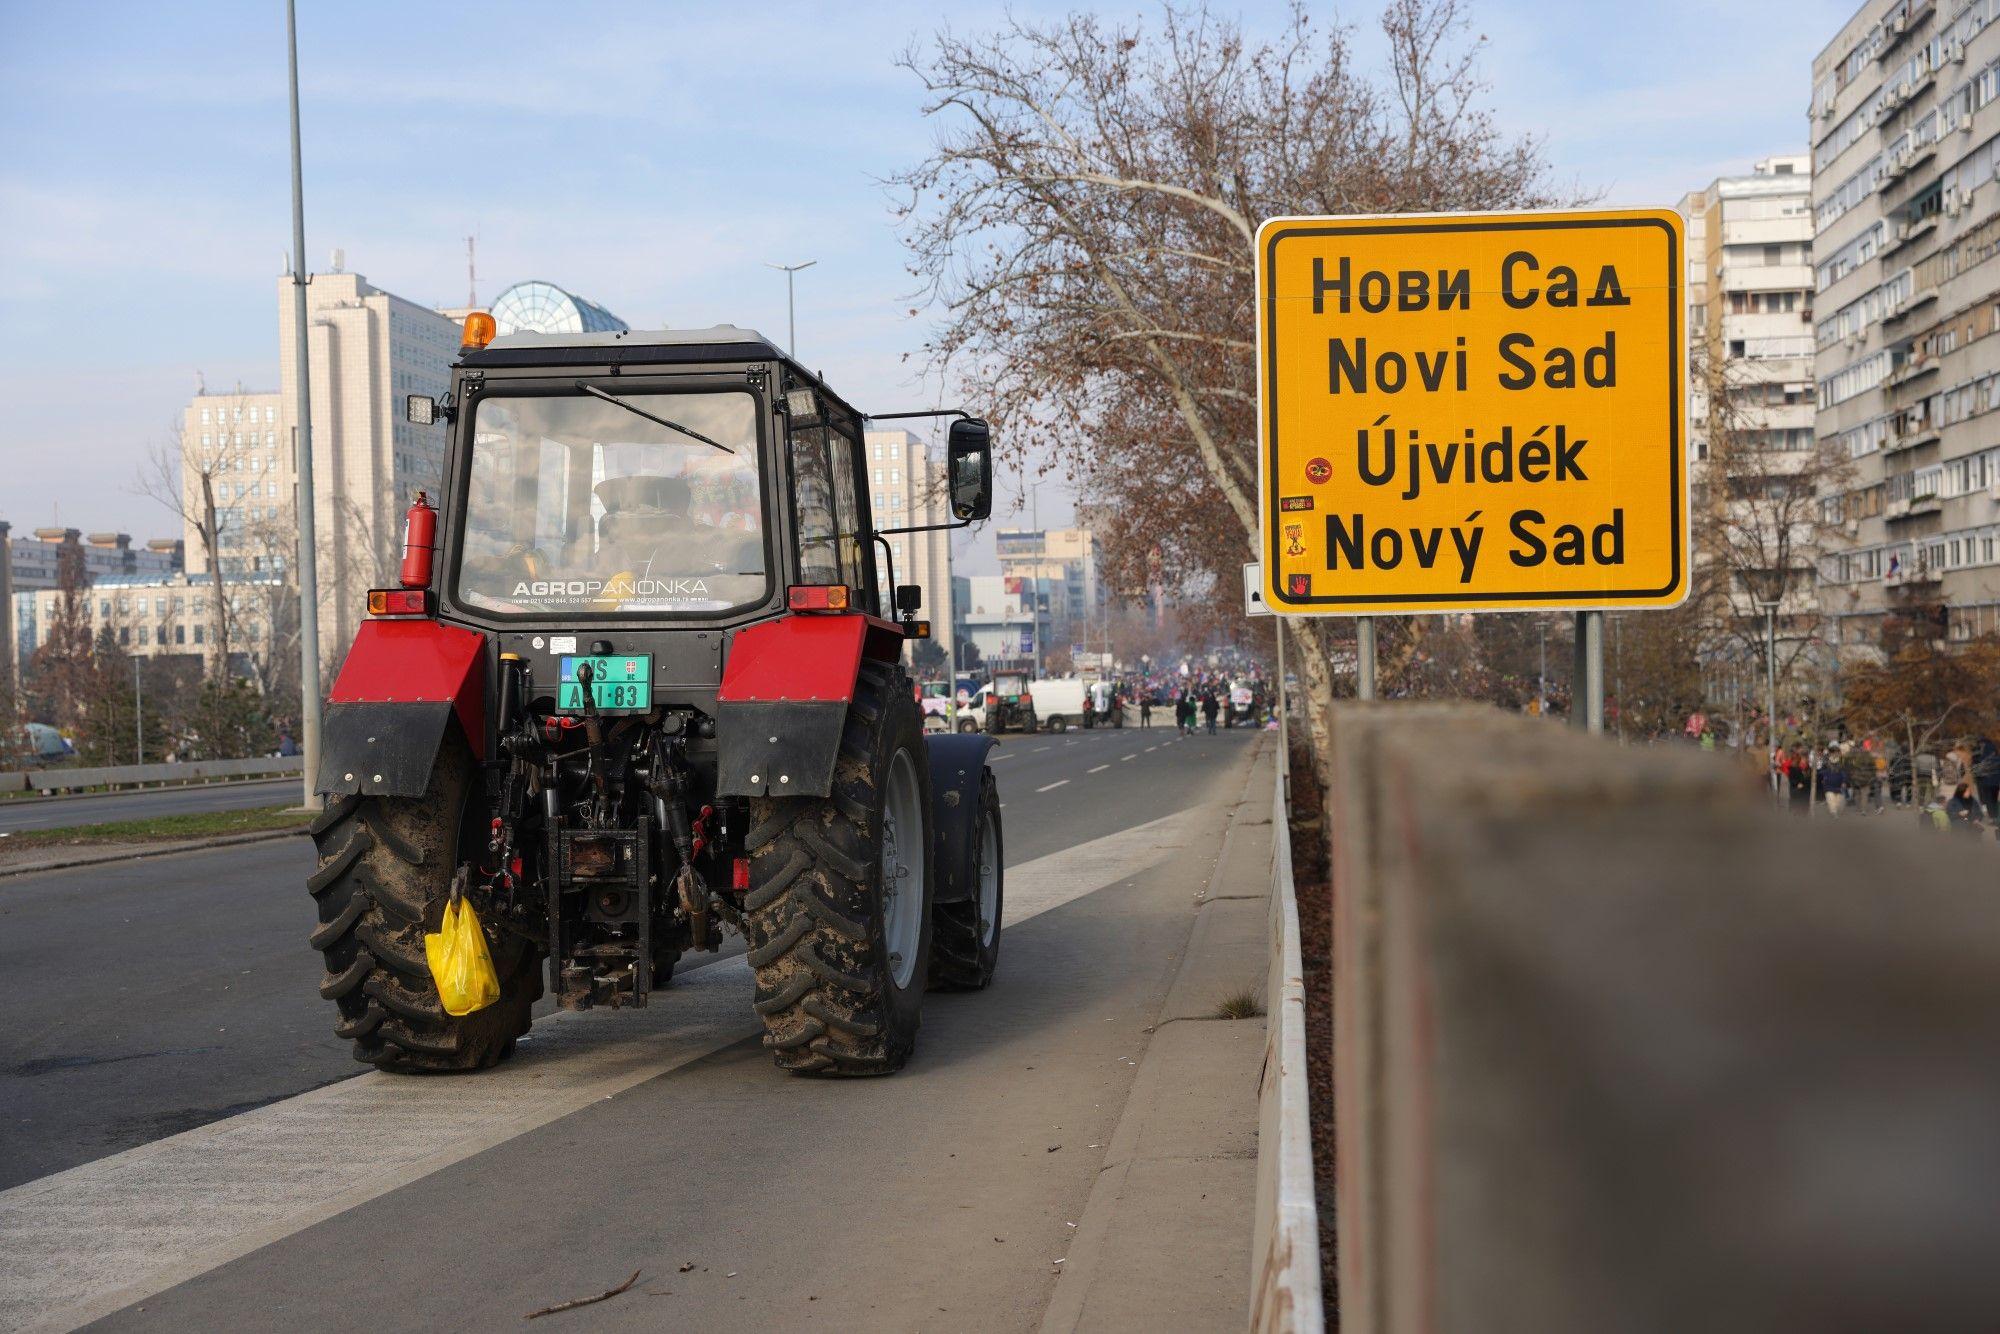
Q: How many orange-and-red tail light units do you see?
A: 2